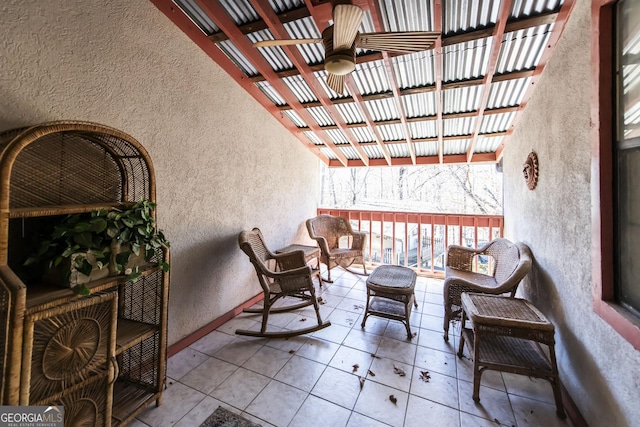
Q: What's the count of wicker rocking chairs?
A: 2